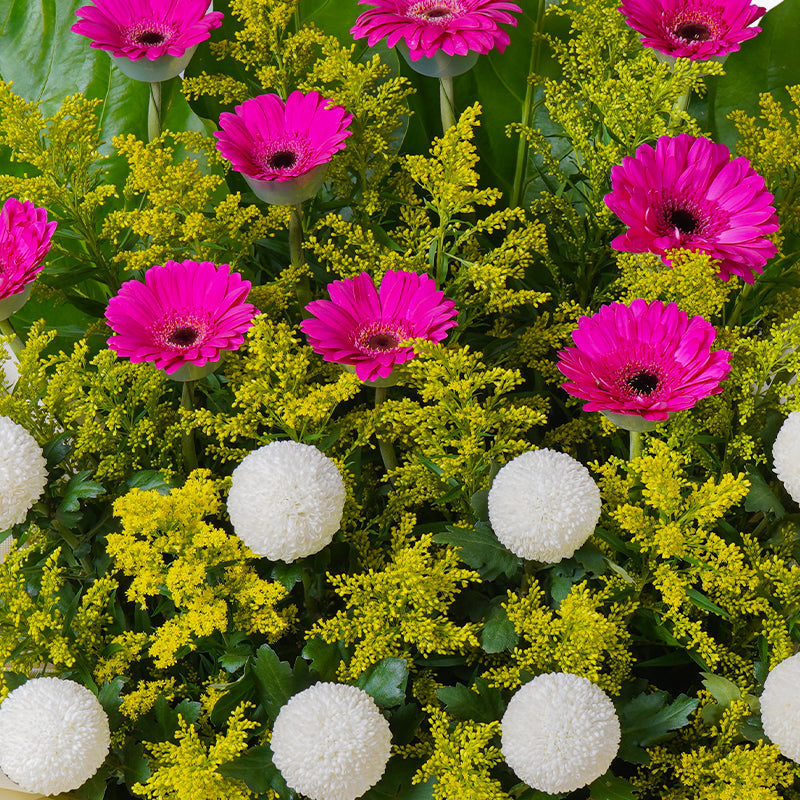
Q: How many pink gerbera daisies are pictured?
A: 9